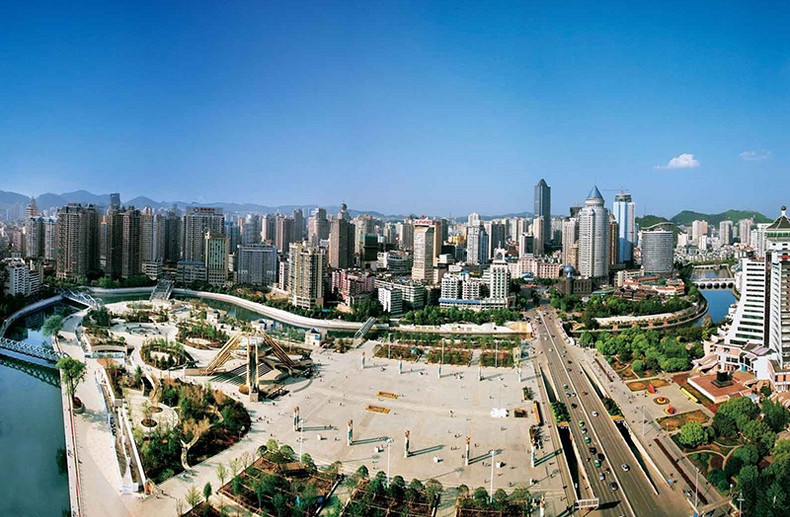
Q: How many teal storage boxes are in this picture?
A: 0